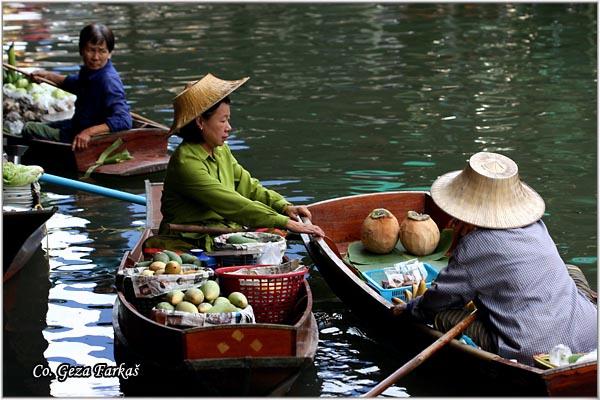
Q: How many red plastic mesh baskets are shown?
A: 1